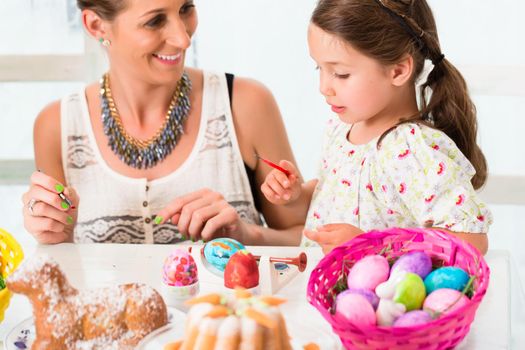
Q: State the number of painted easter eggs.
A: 11